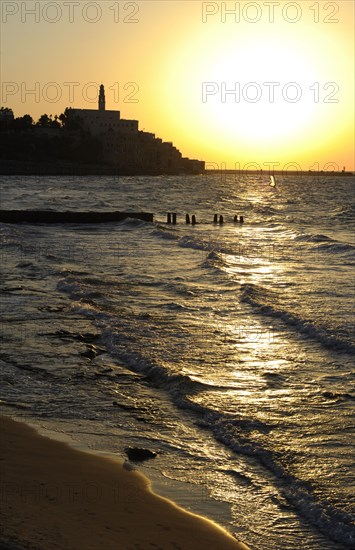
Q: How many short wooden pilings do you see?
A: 8